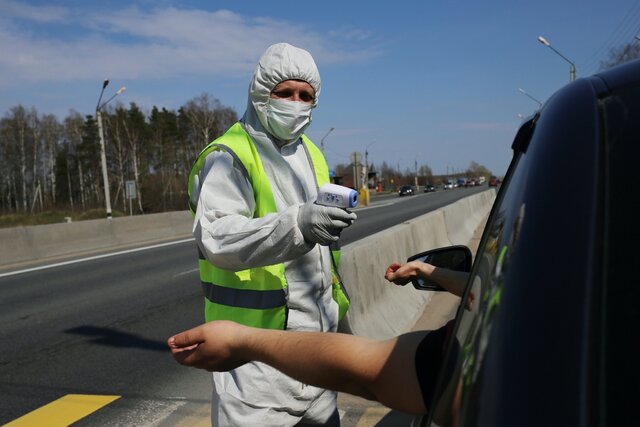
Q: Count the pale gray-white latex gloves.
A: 1